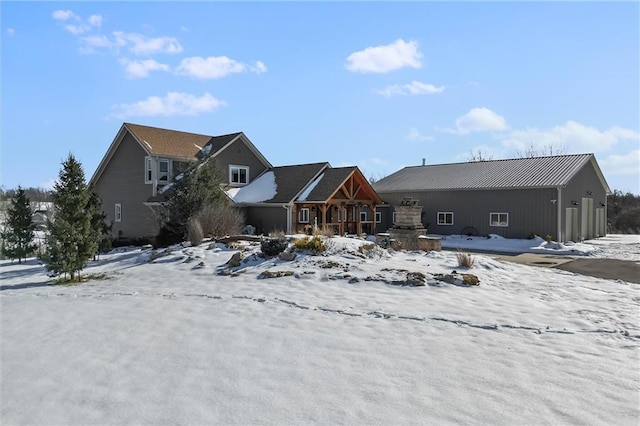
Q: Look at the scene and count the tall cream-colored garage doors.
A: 3